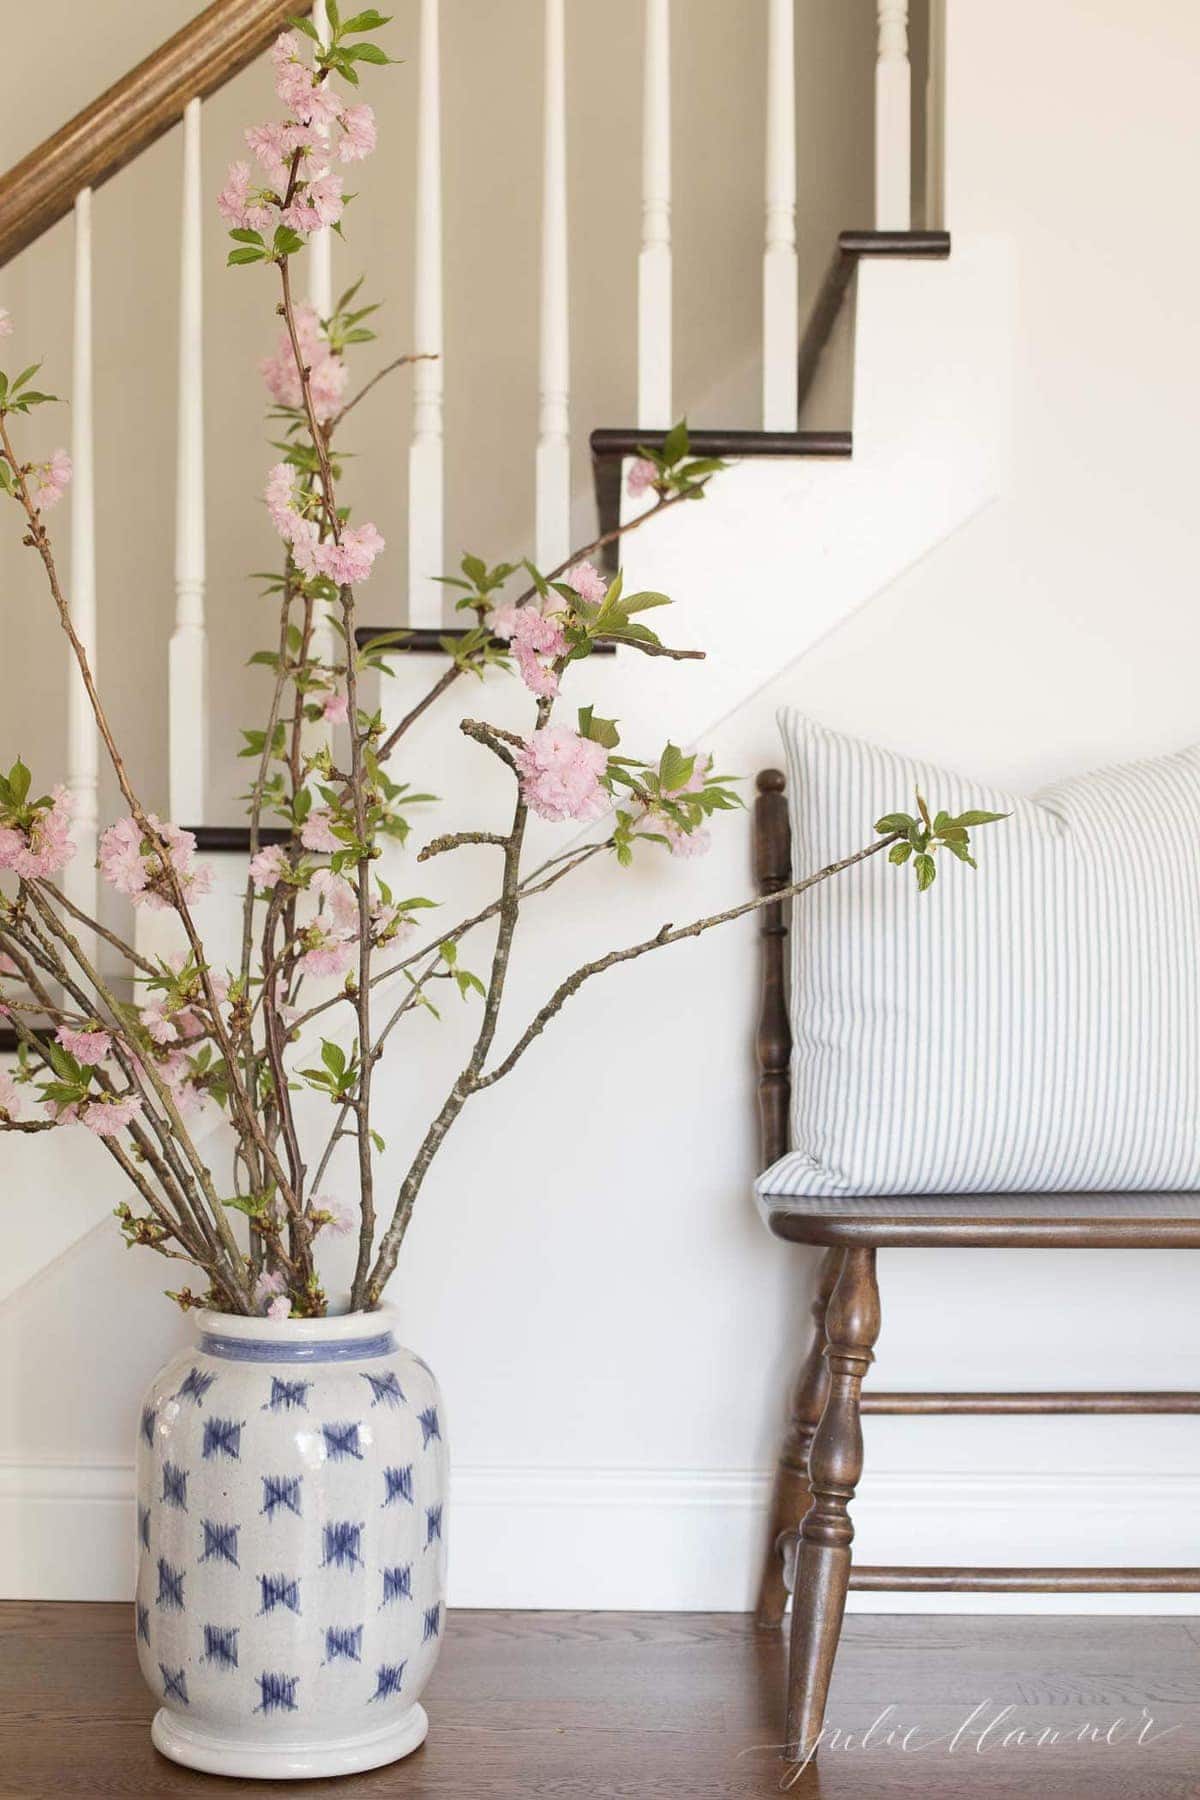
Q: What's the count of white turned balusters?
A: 8